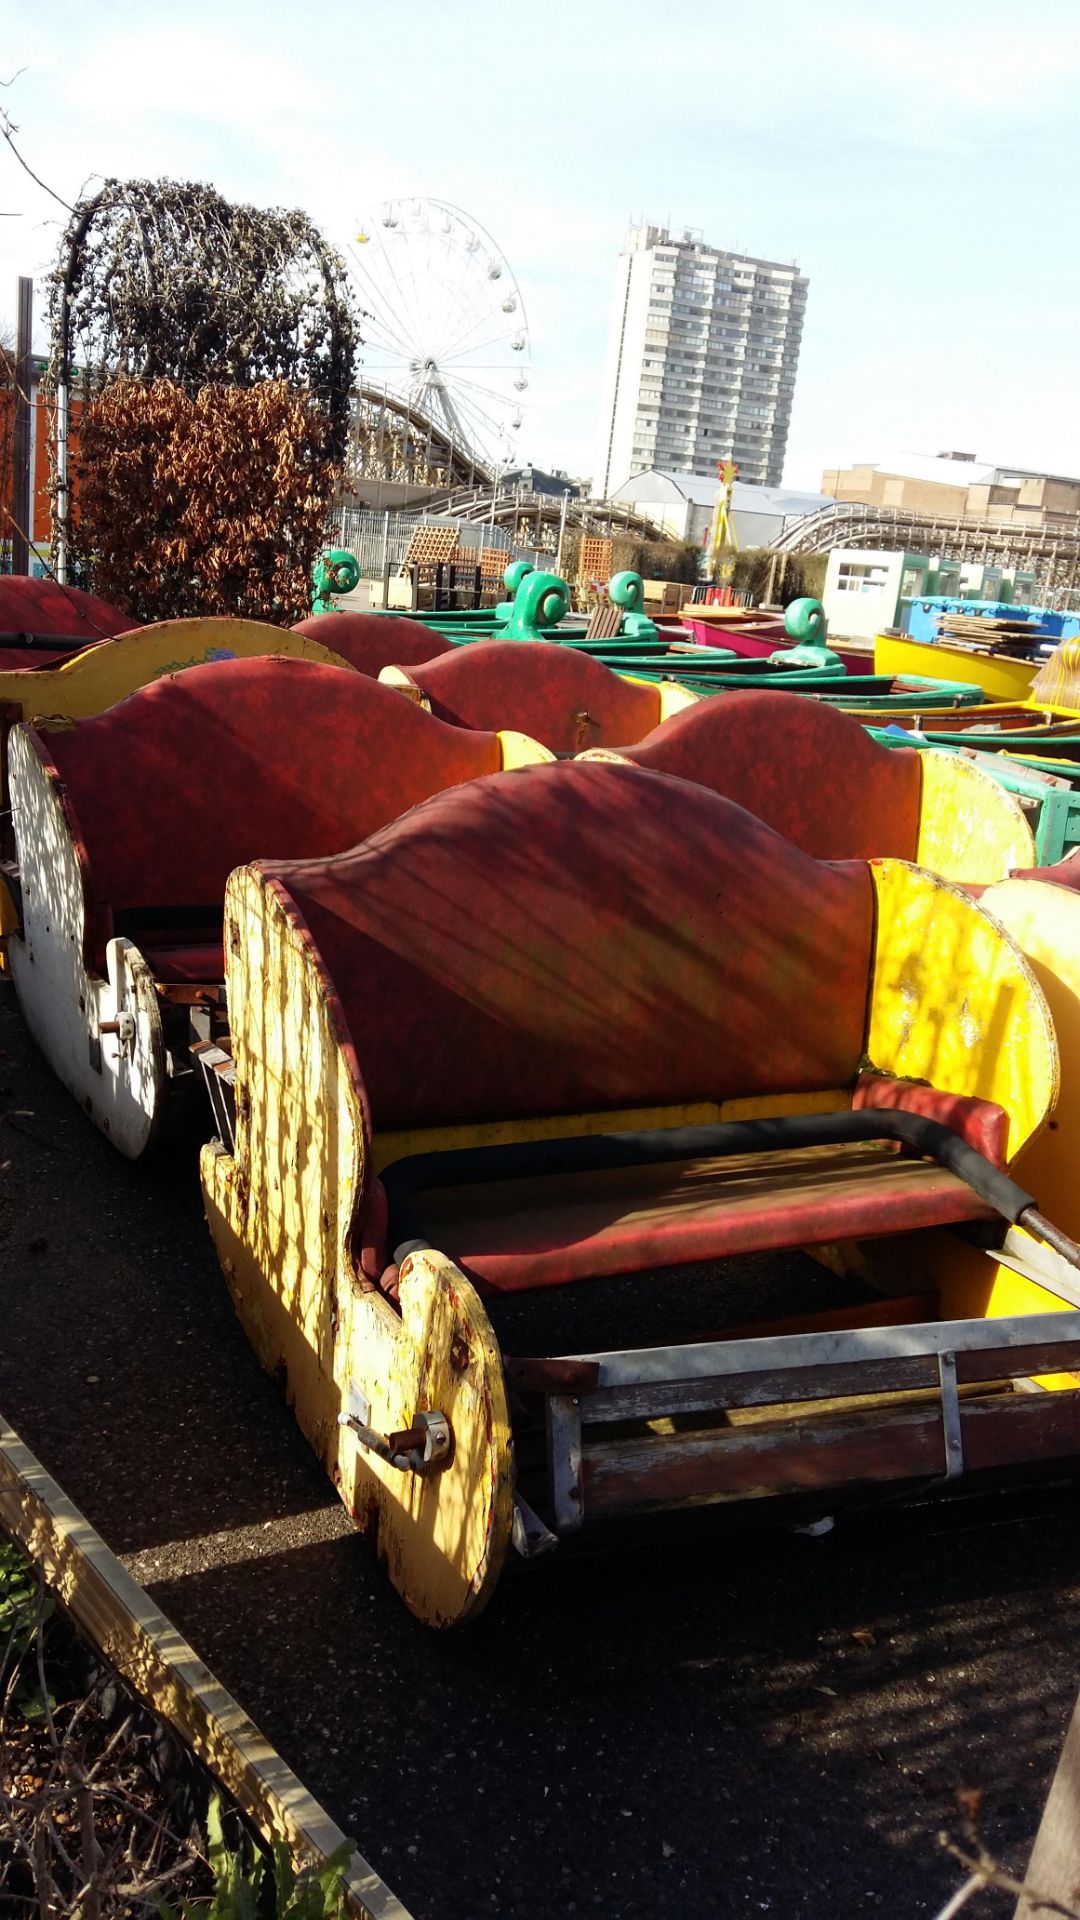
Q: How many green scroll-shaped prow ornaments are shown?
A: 5